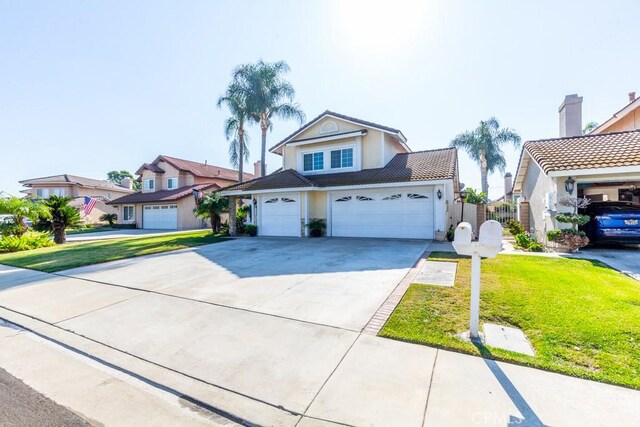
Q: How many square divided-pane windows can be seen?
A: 2